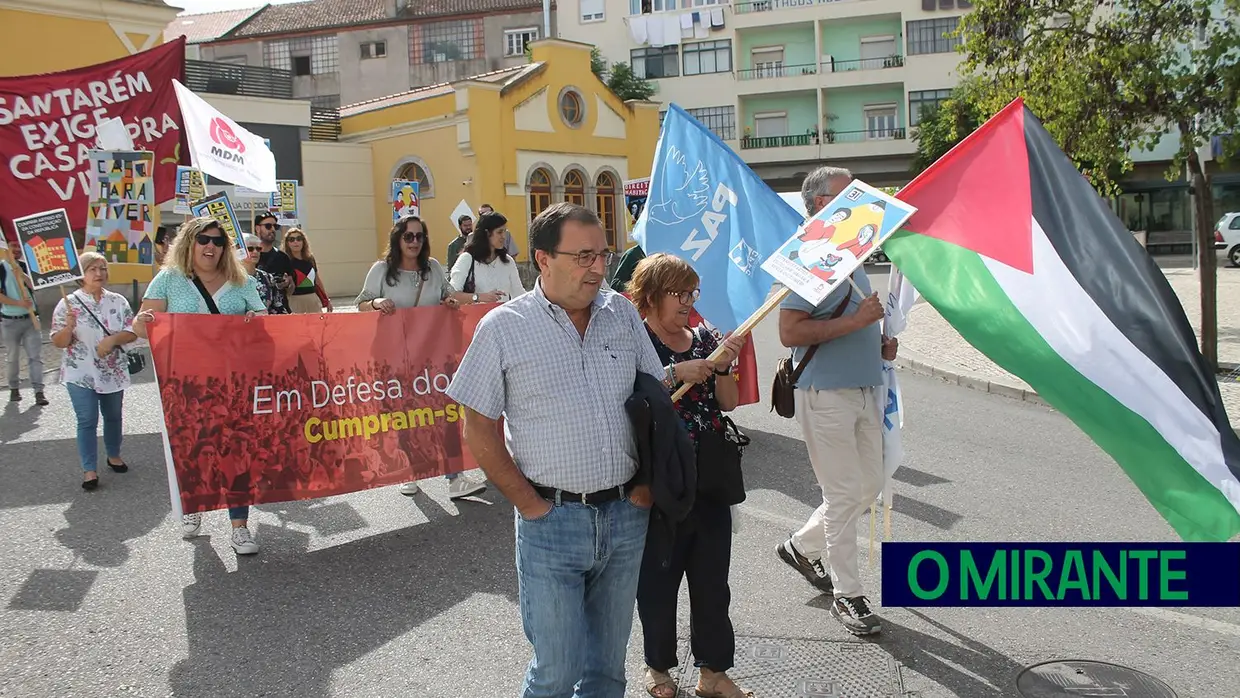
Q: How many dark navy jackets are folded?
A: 1